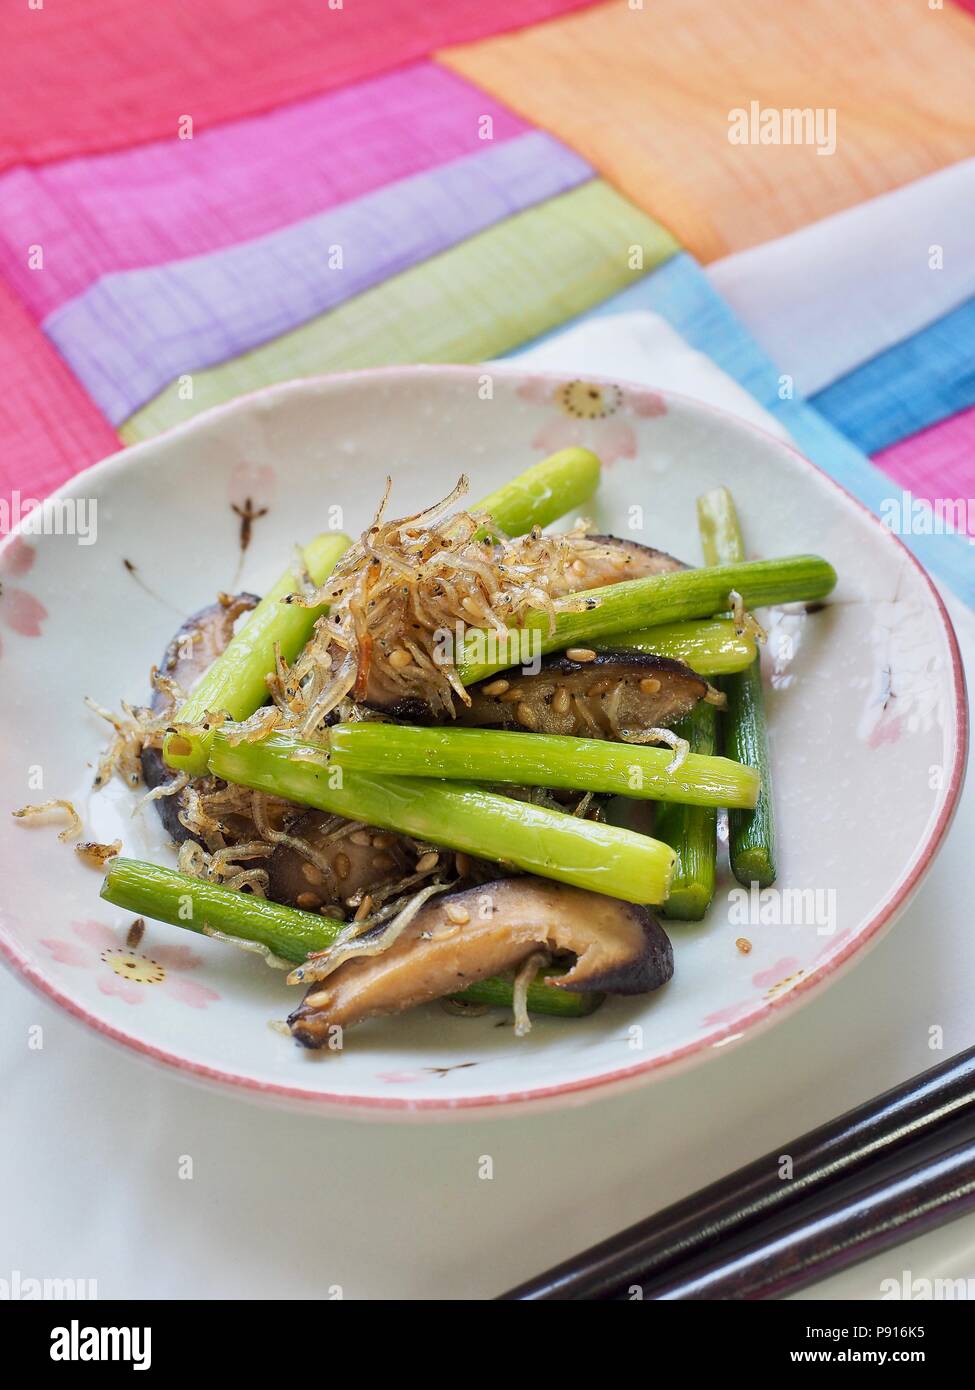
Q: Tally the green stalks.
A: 9